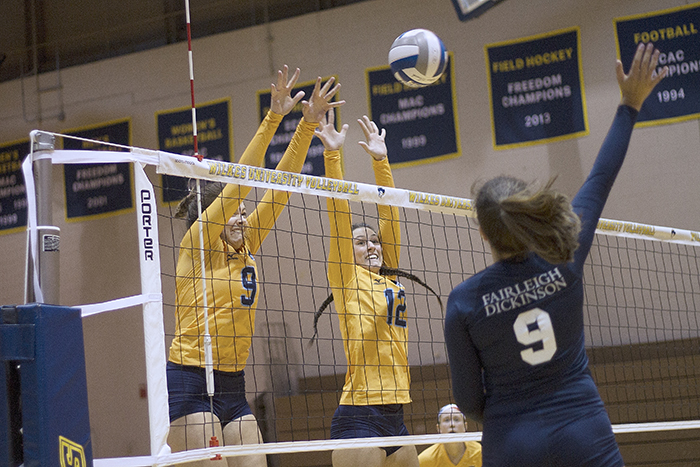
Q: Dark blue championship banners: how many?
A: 7